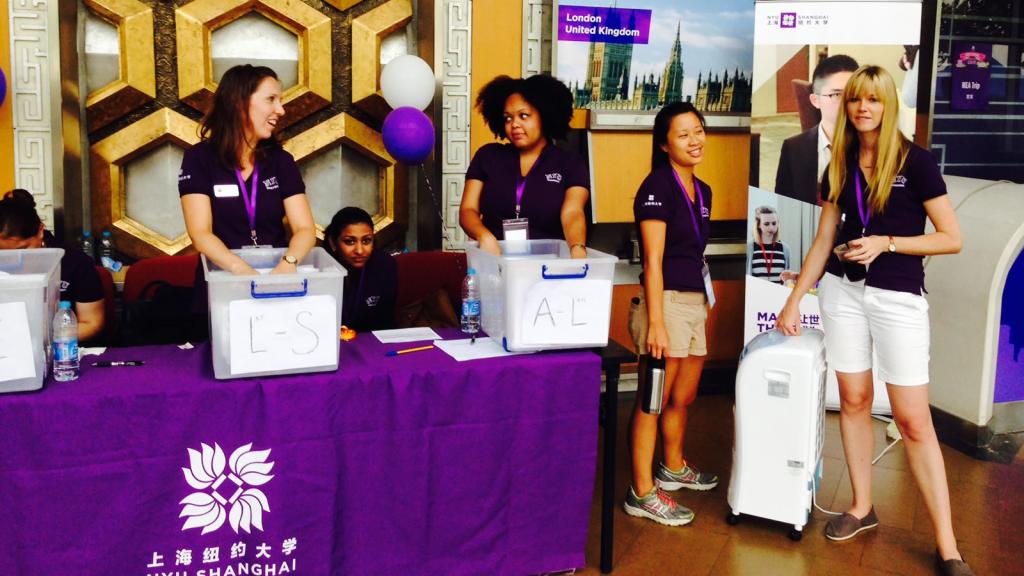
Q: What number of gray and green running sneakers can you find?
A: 2